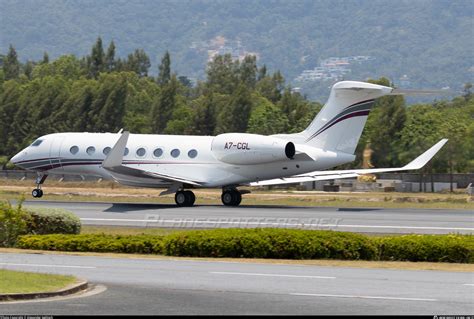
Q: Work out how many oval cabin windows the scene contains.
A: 8